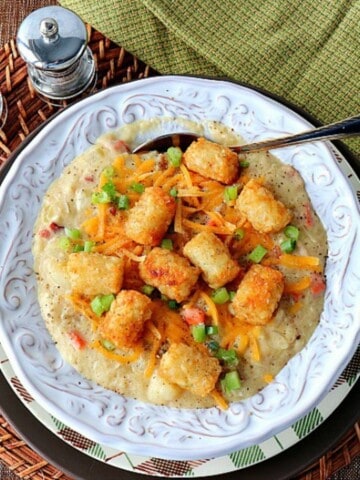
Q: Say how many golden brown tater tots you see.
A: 9